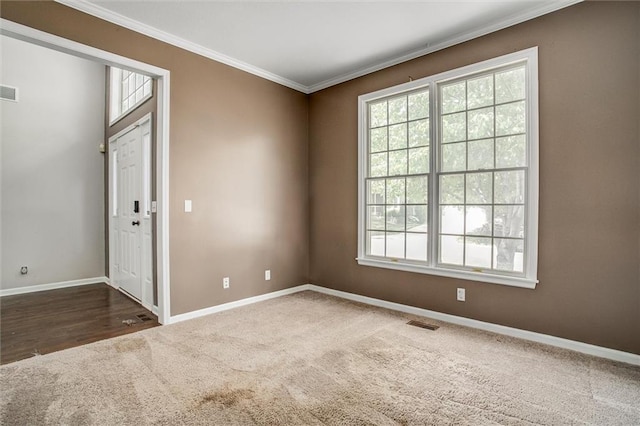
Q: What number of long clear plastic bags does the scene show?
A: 0